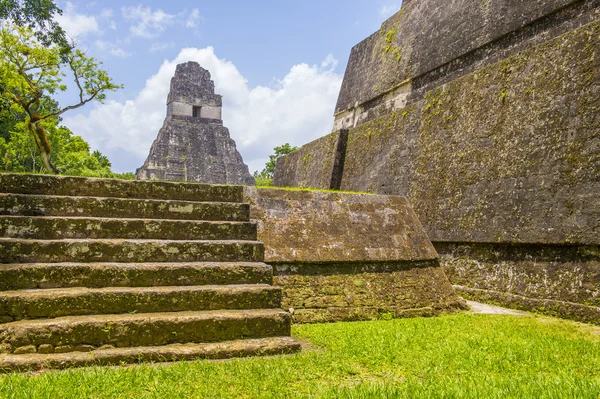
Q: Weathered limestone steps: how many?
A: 8